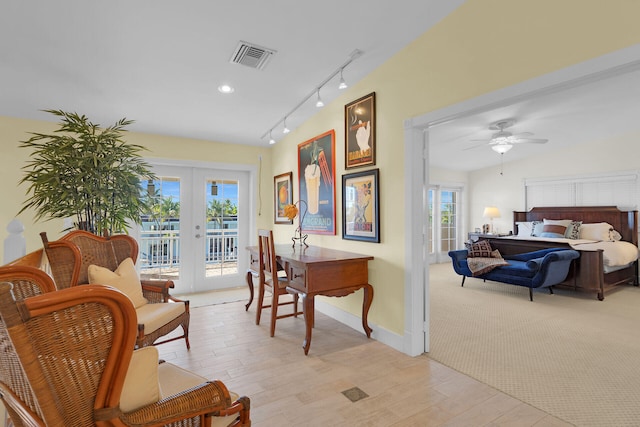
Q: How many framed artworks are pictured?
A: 4